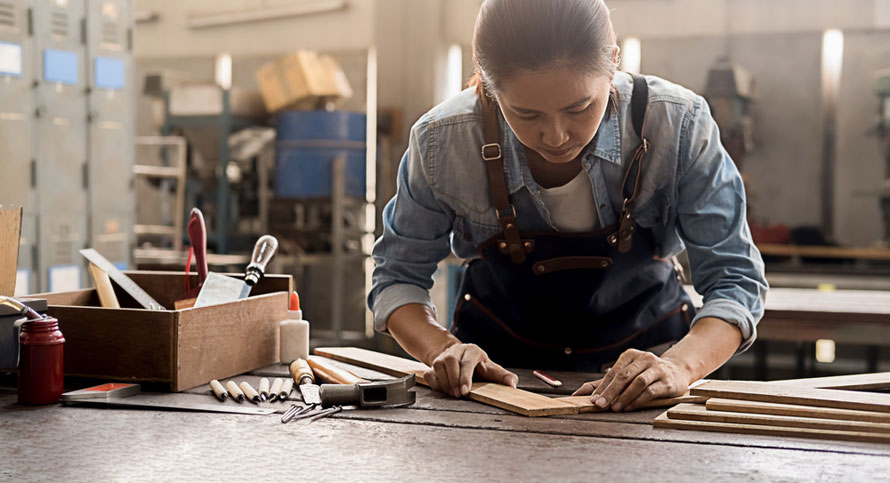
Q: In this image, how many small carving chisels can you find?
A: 6